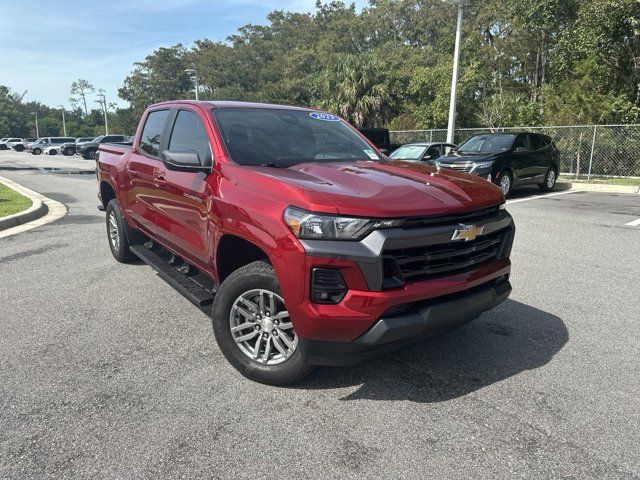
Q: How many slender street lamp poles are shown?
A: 5